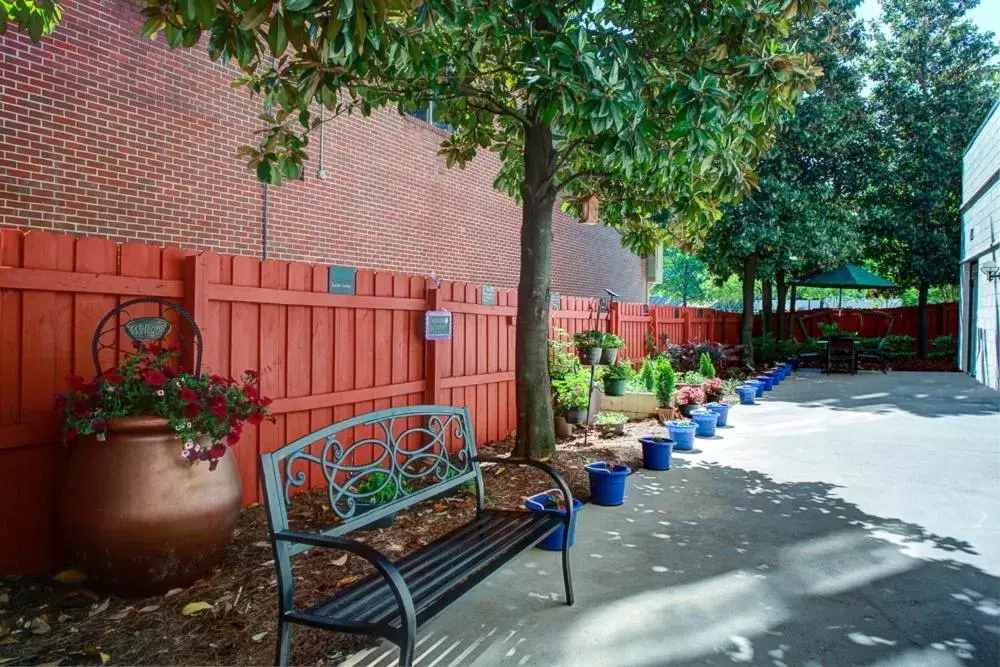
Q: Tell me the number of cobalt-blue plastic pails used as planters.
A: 13